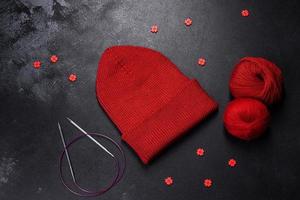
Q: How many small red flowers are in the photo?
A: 11